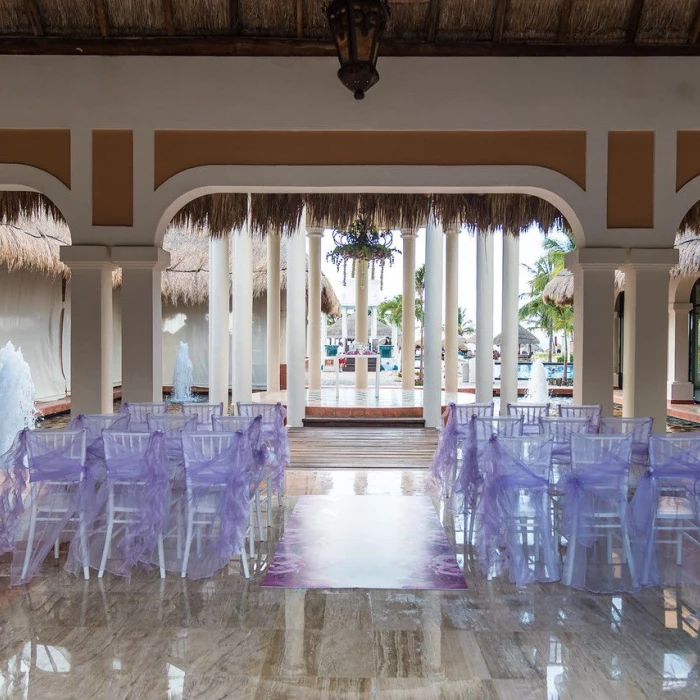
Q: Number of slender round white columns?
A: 11